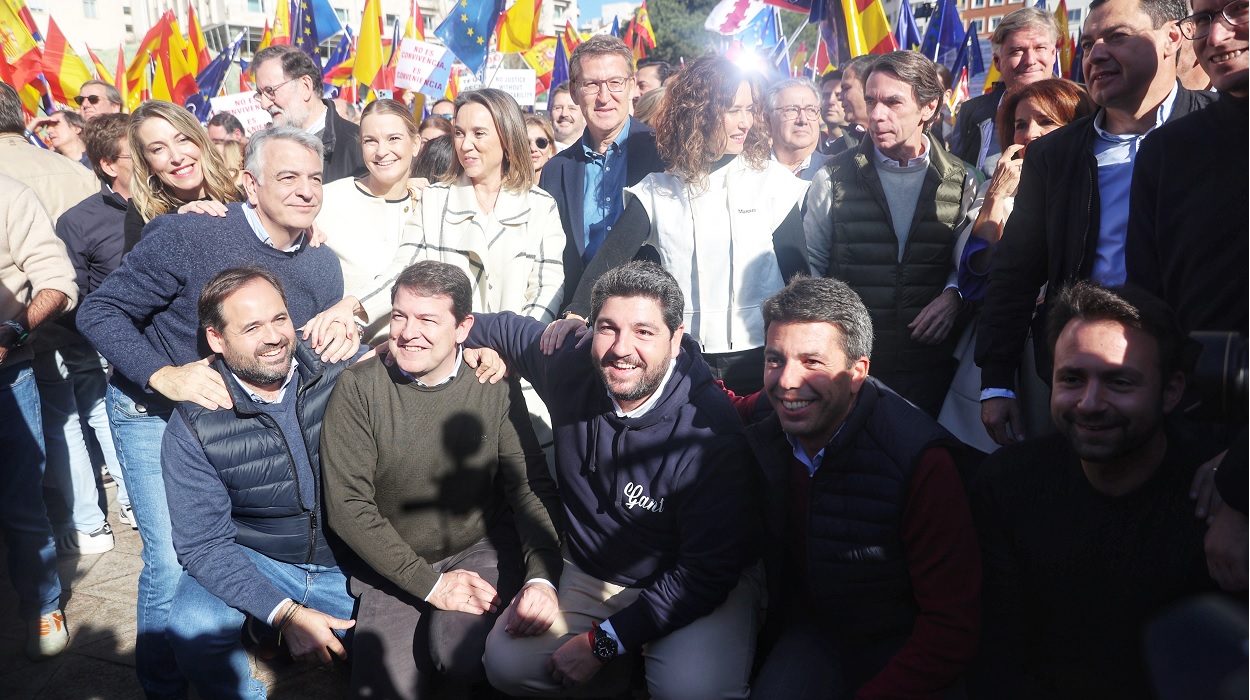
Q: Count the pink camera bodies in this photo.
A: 0